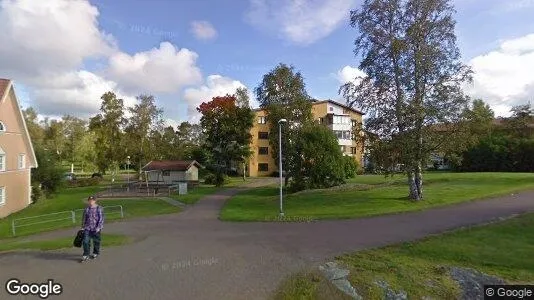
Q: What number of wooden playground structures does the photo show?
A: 1